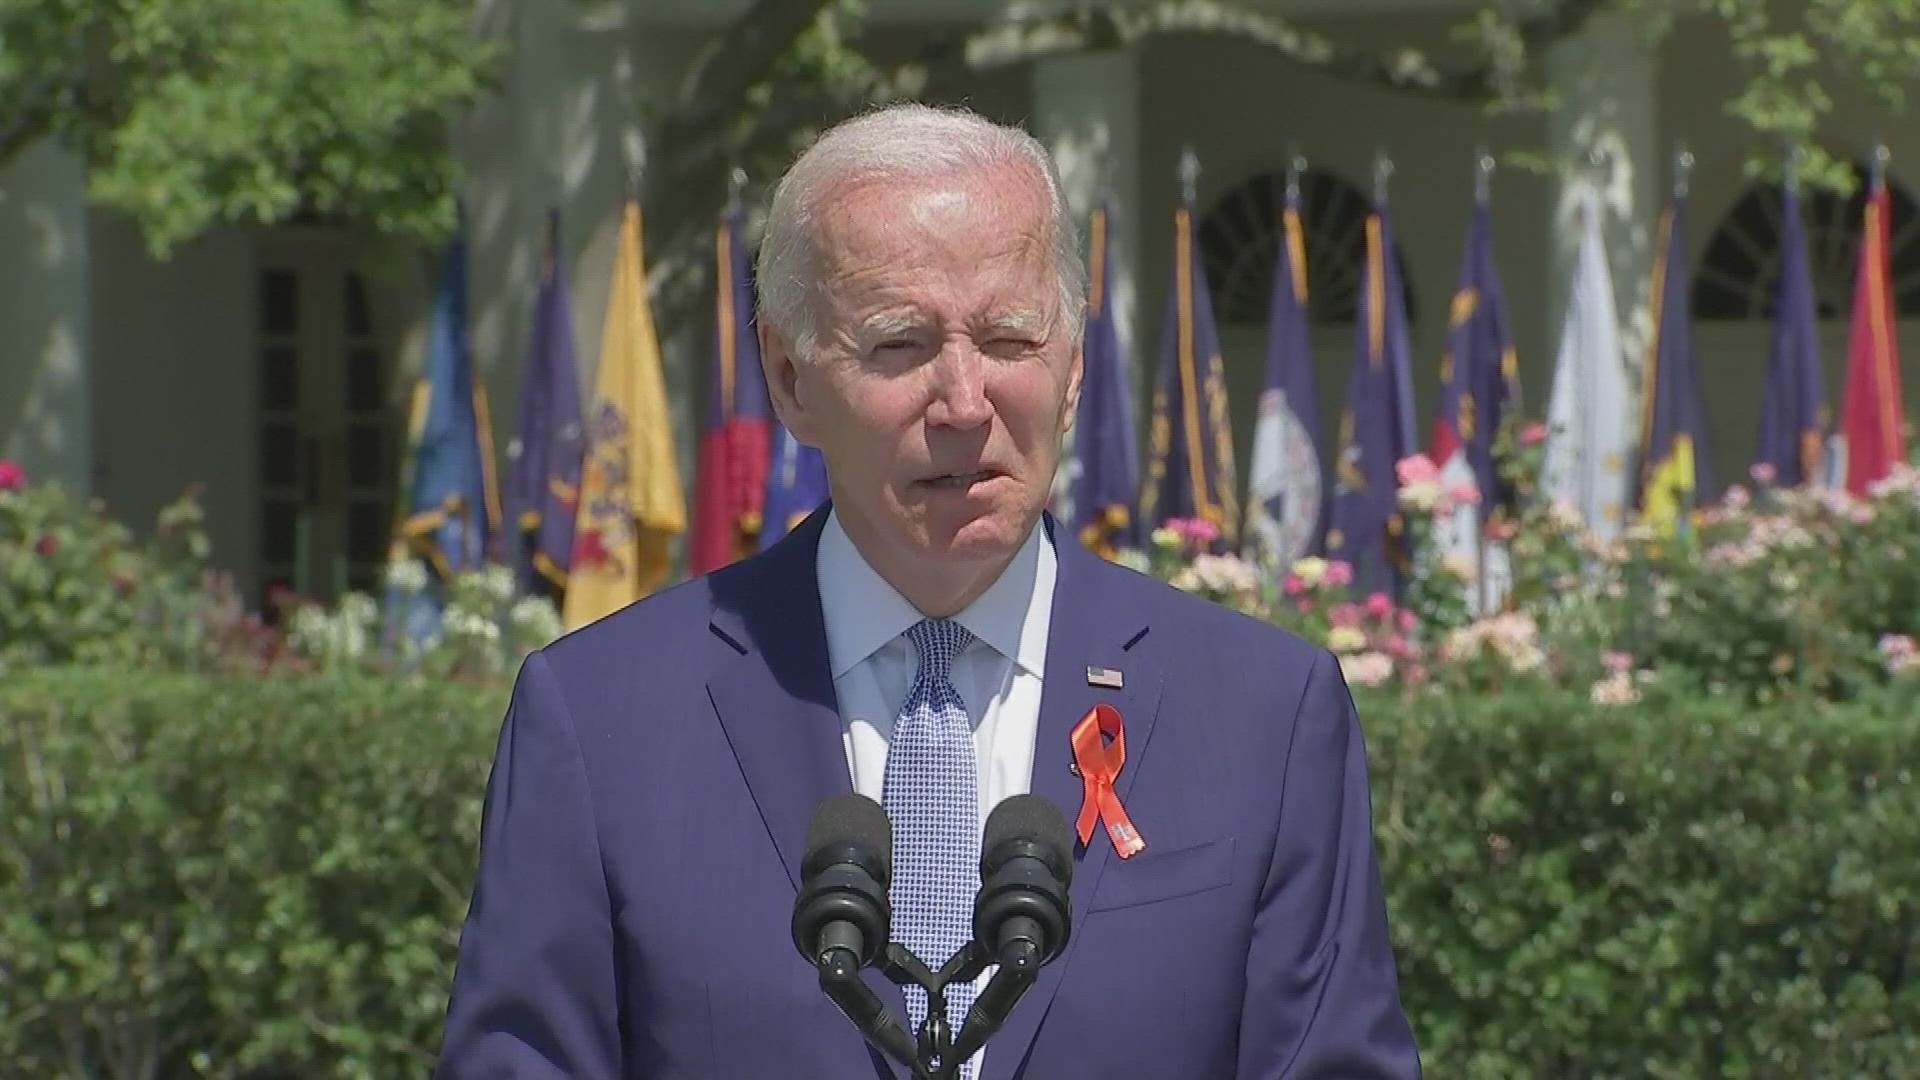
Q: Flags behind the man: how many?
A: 14